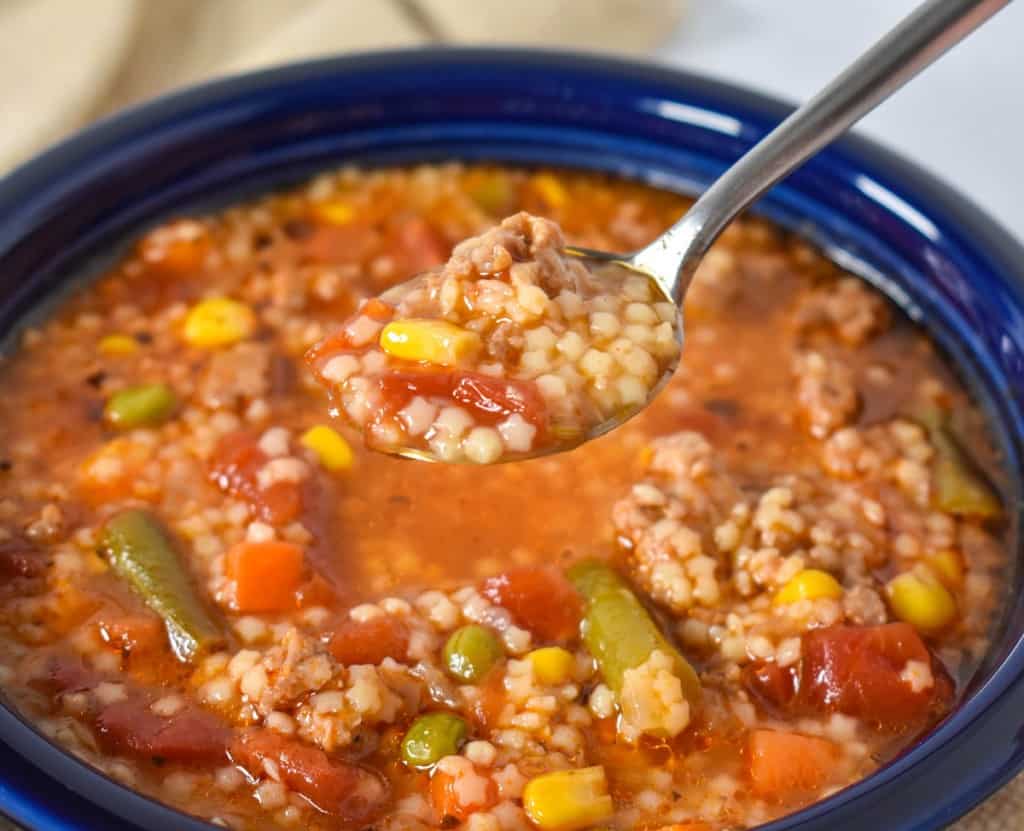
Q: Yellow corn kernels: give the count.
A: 11